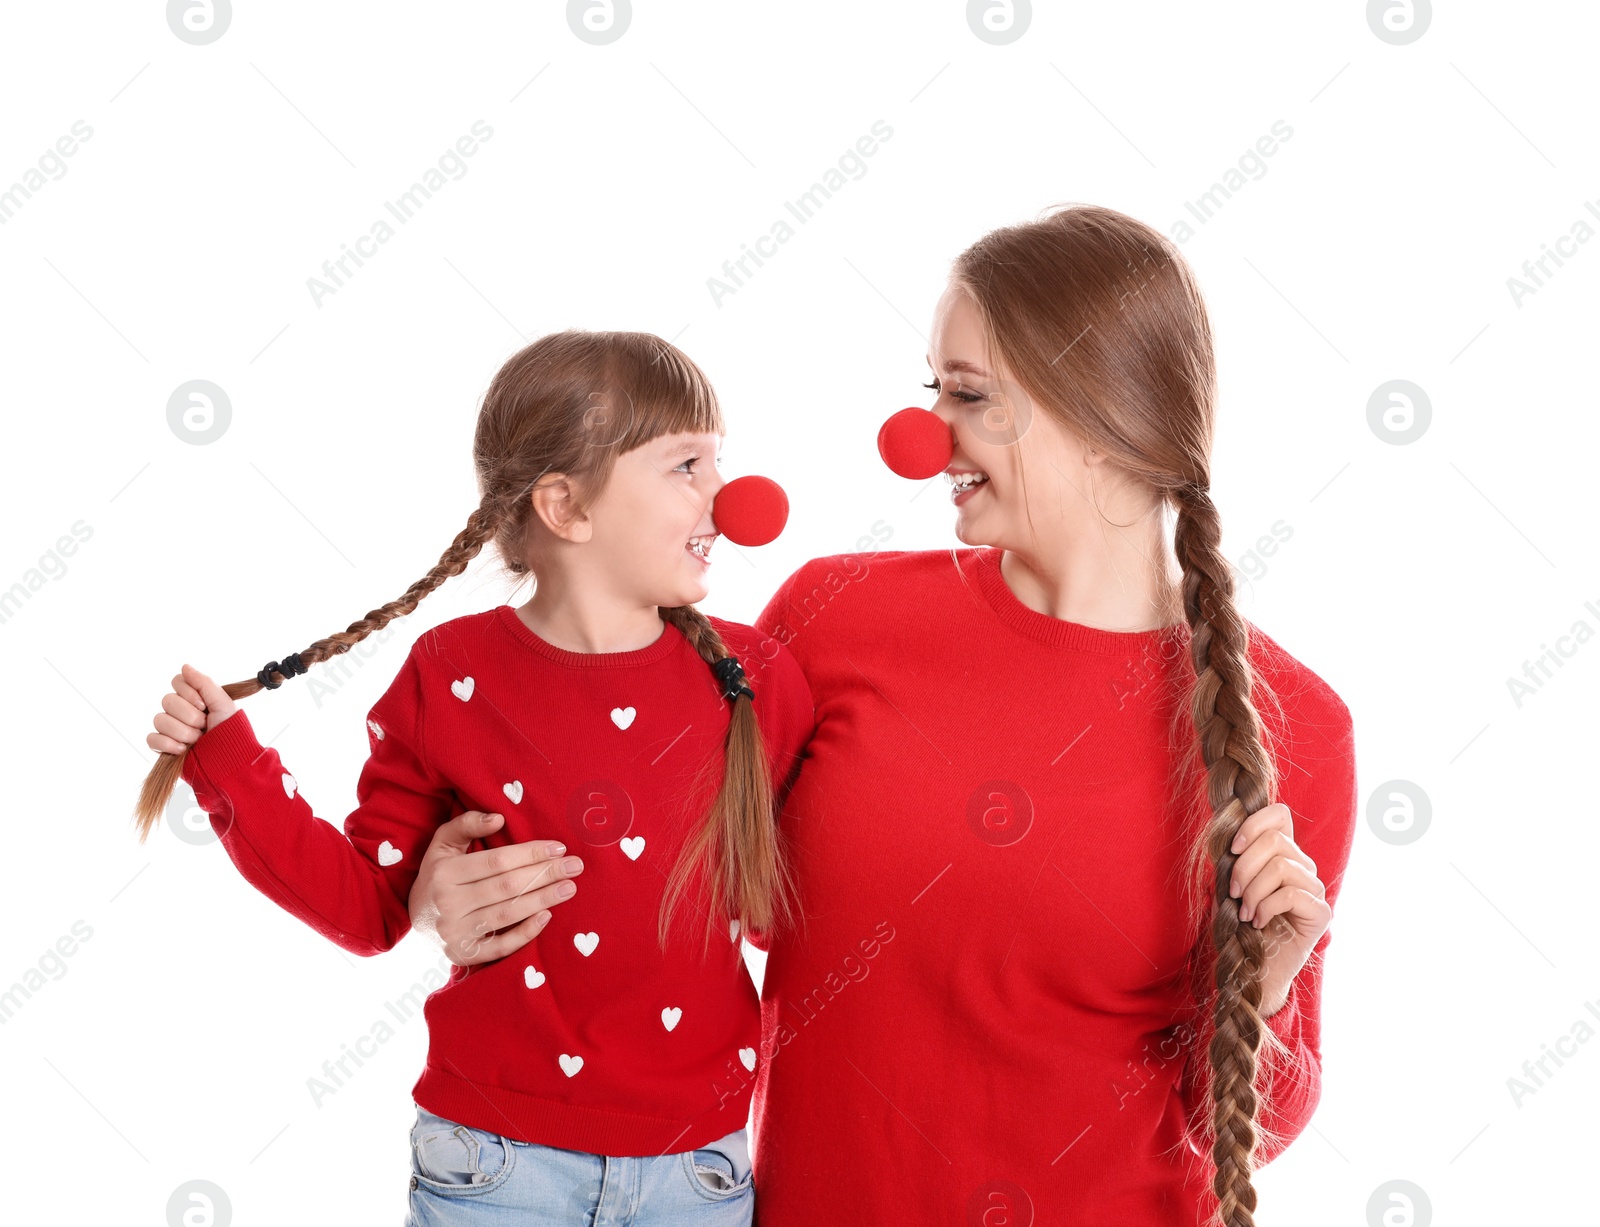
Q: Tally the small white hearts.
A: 13